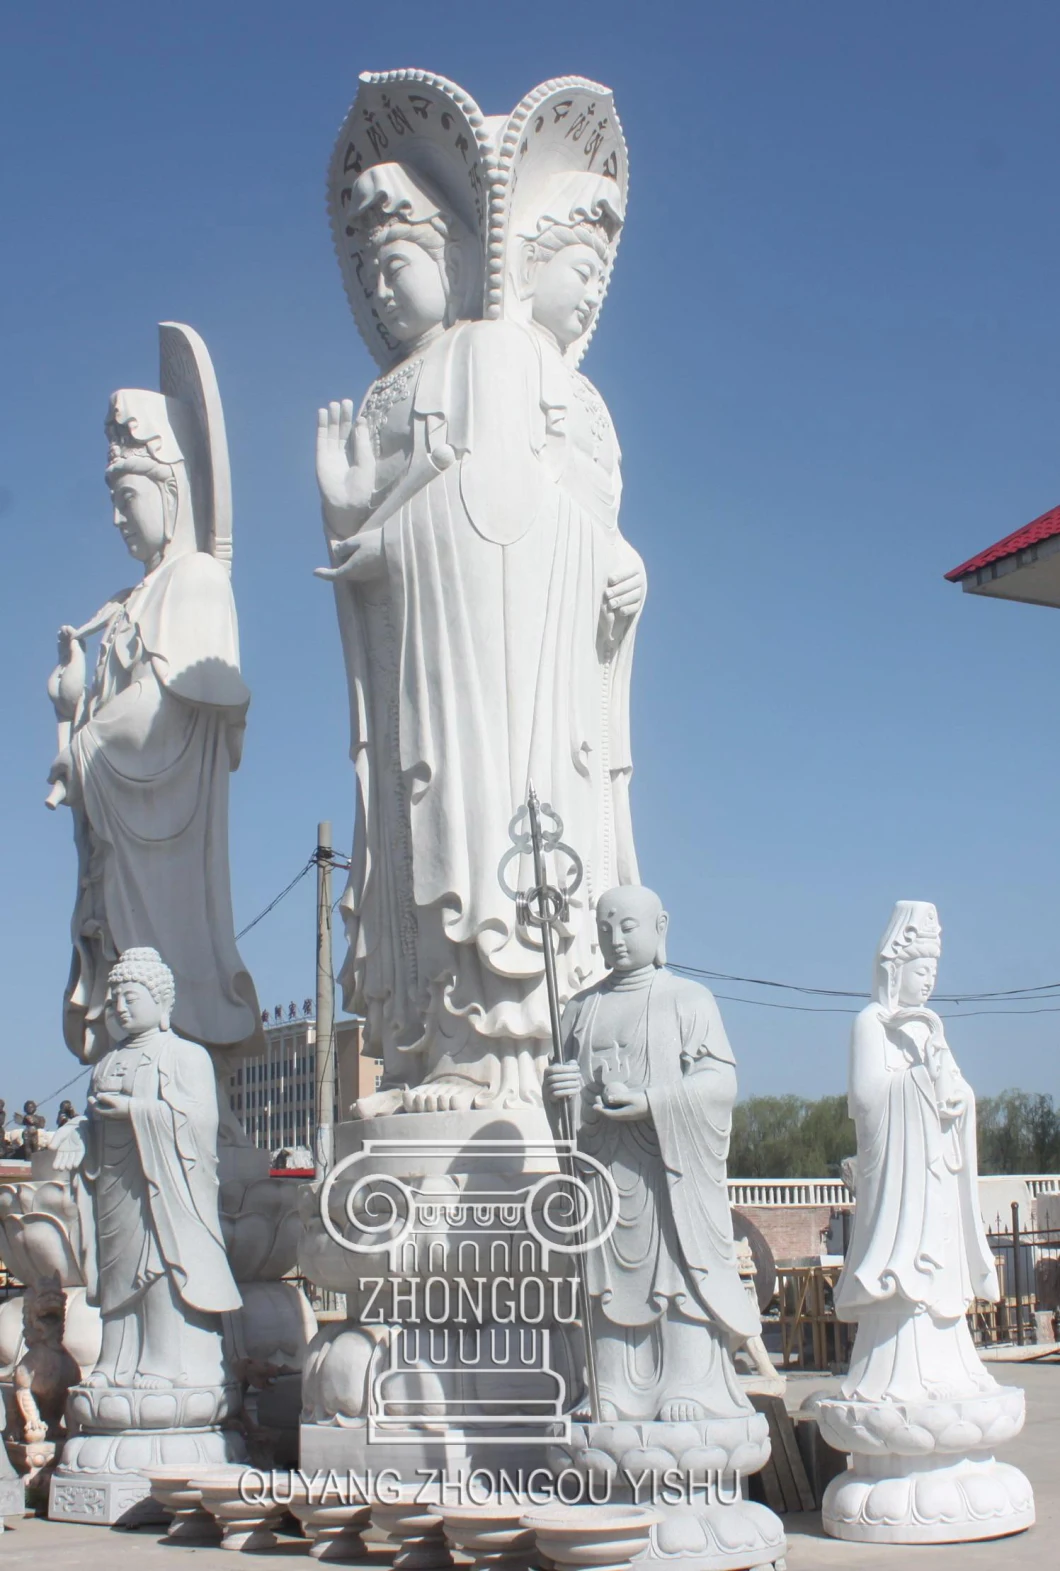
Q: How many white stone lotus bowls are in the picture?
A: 6